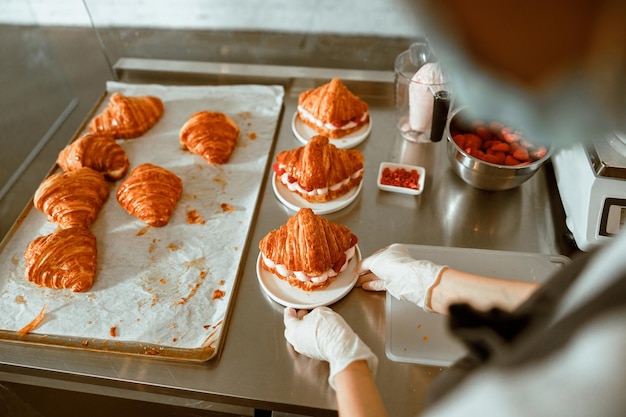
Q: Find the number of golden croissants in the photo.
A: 9